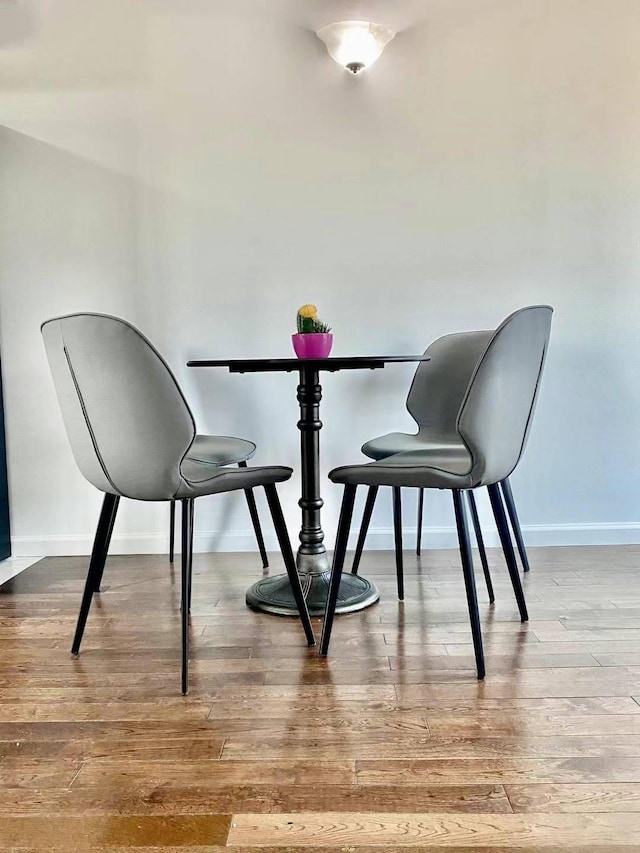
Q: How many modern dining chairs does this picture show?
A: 4